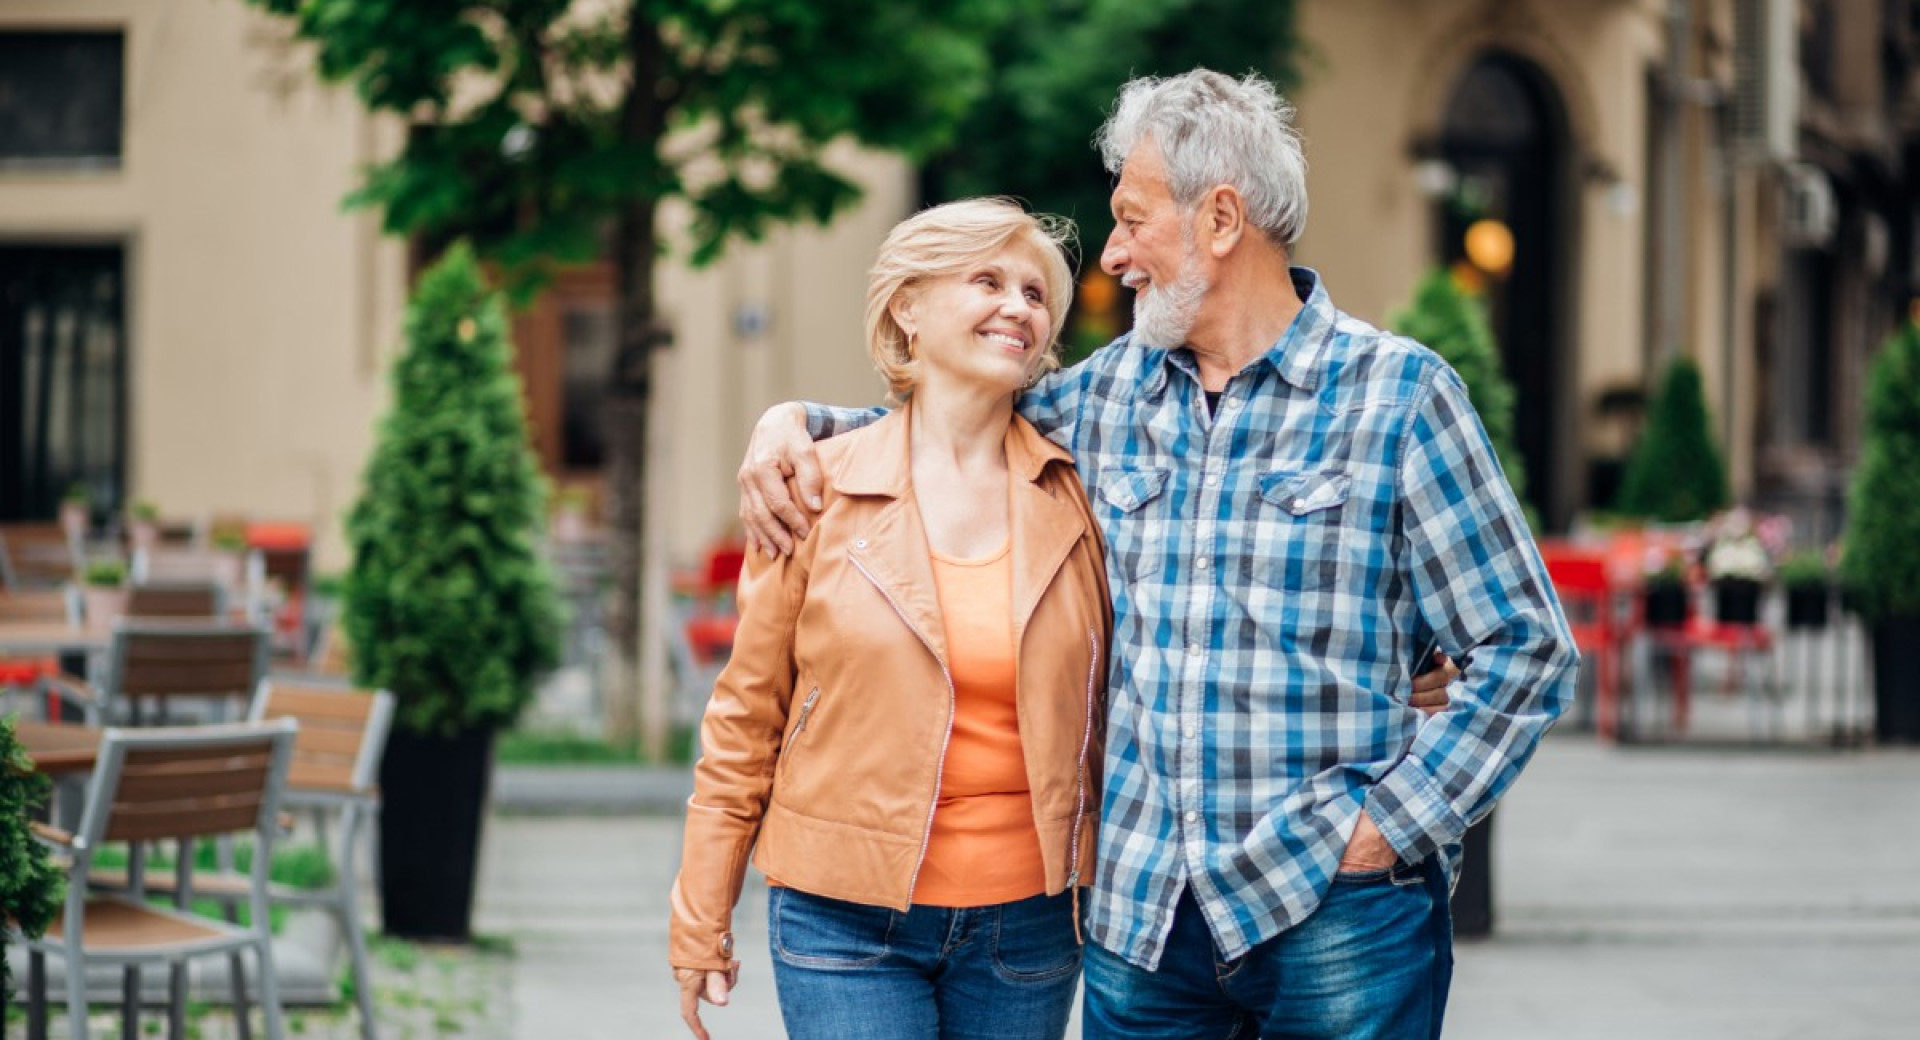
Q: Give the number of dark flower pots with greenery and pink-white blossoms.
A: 3